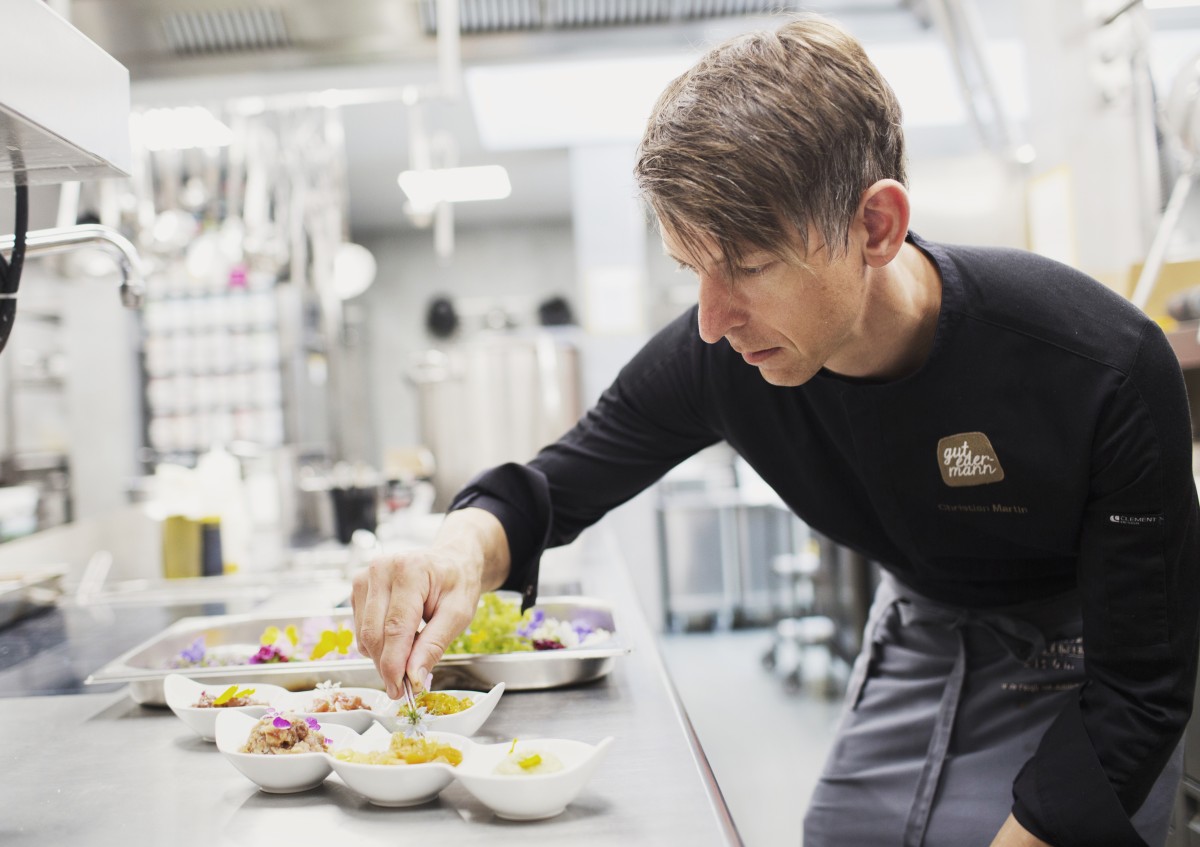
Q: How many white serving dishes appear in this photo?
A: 2